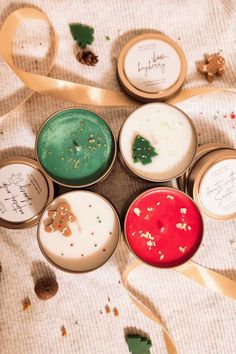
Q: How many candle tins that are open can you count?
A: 4